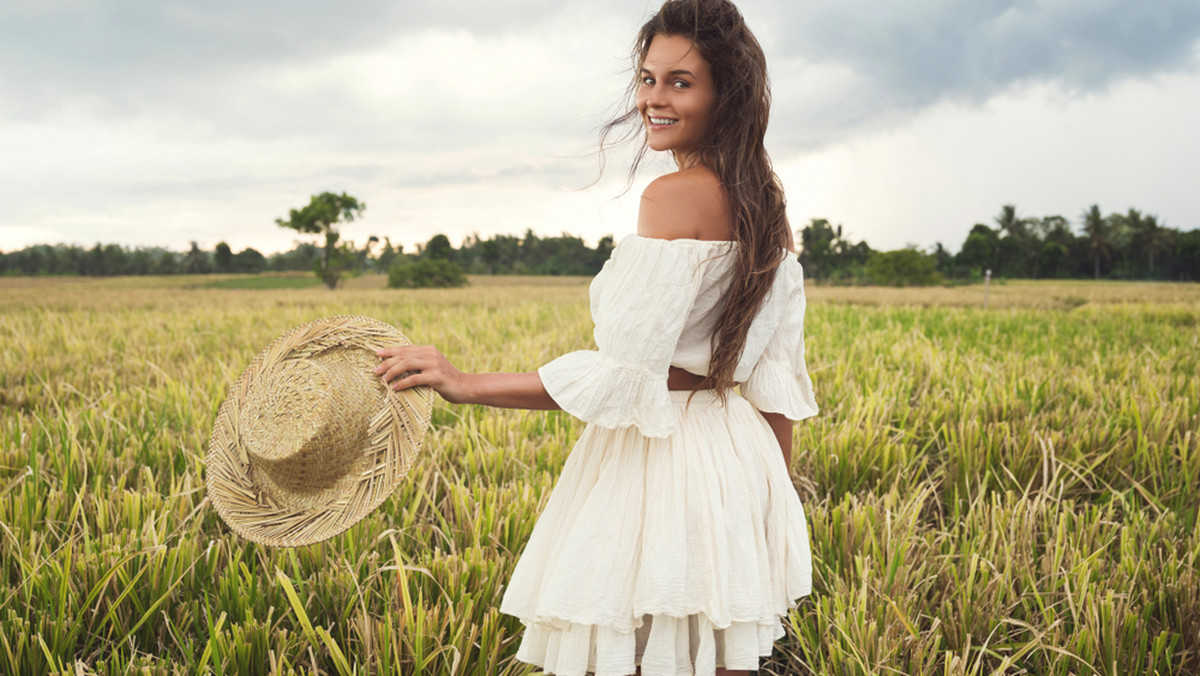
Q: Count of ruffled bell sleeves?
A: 2